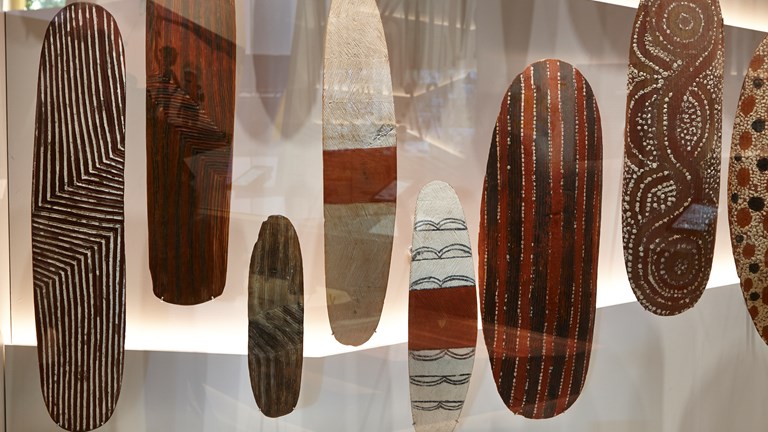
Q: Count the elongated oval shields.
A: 8